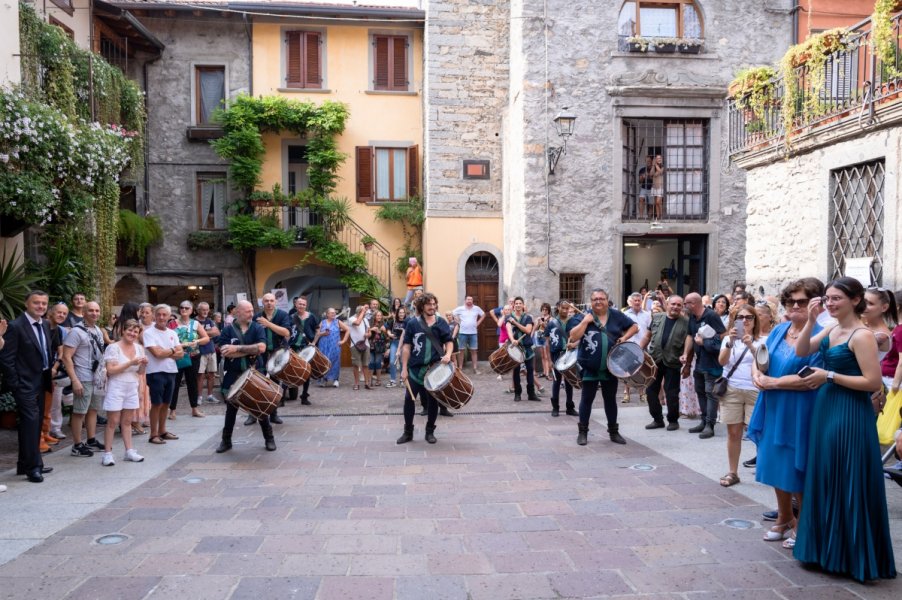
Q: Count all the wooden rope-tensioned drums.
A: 7